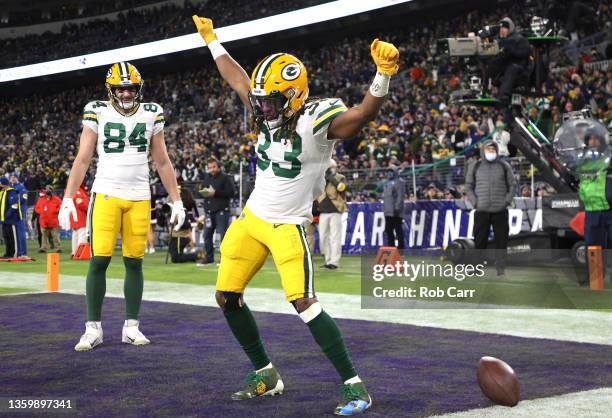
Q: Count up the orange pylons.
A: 2